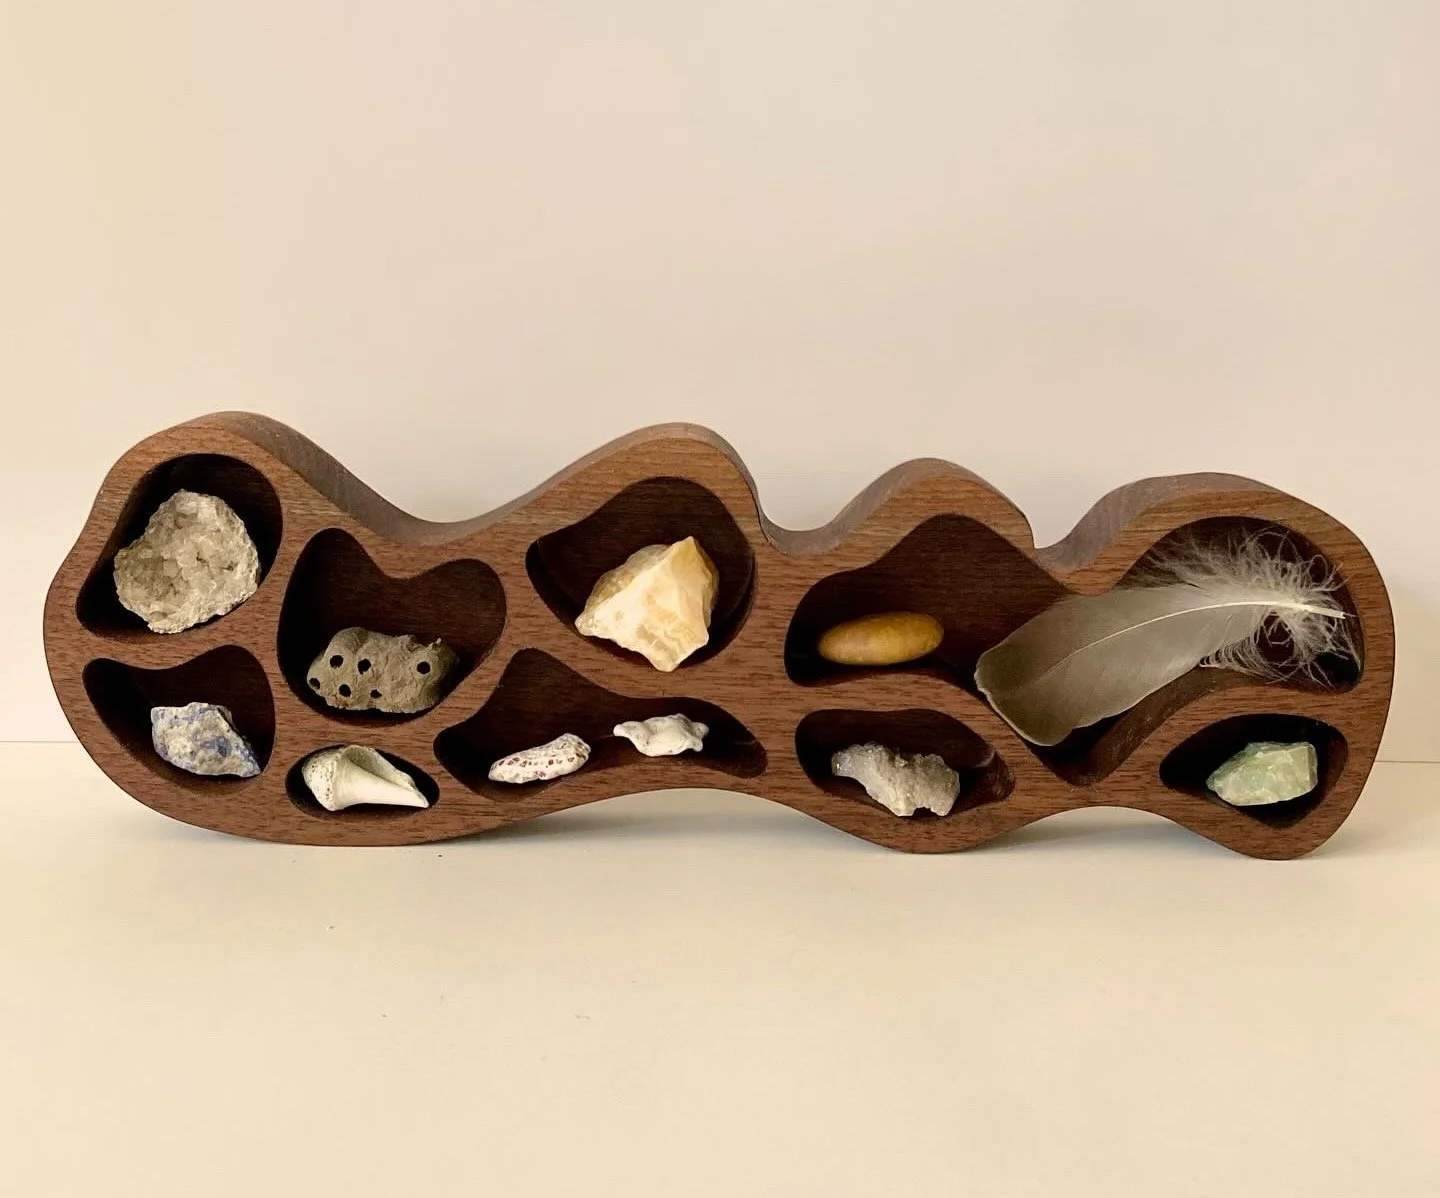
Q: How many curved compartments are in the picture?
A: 9